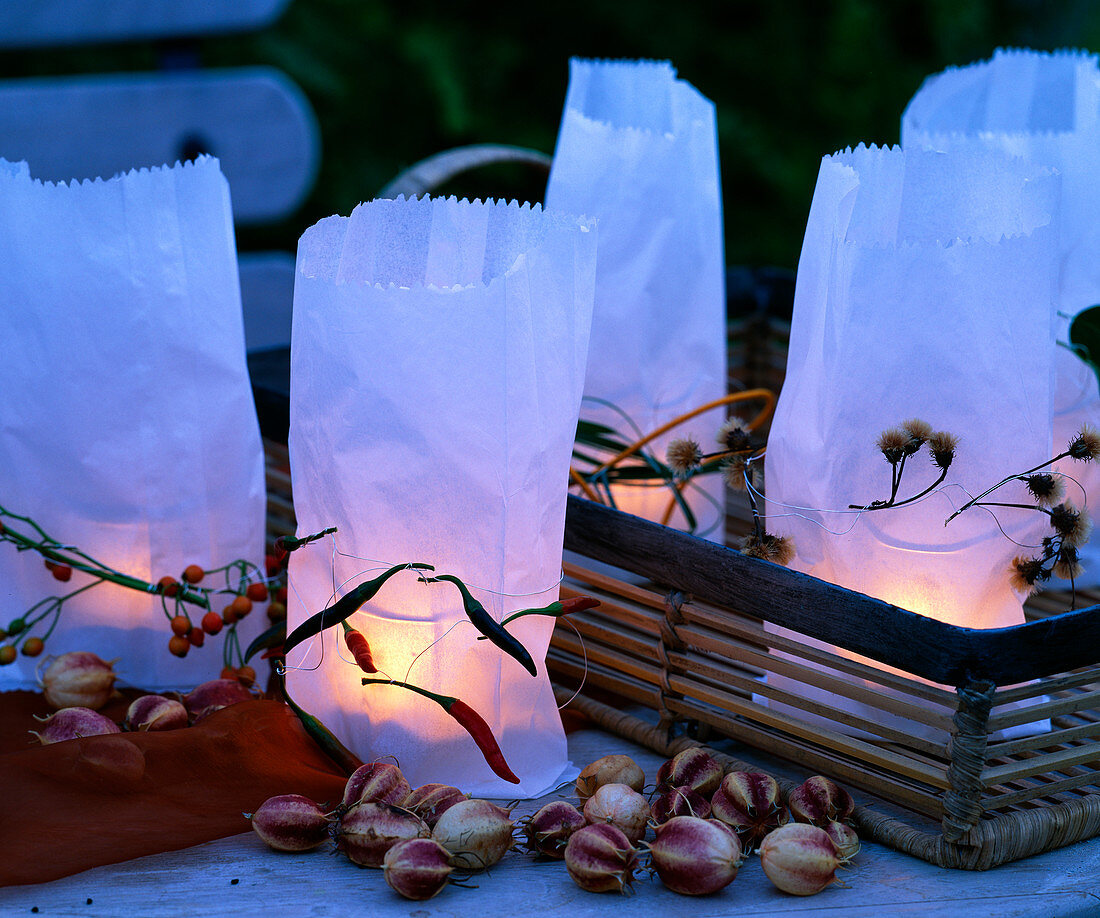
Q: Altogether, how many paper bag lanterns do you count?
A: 5